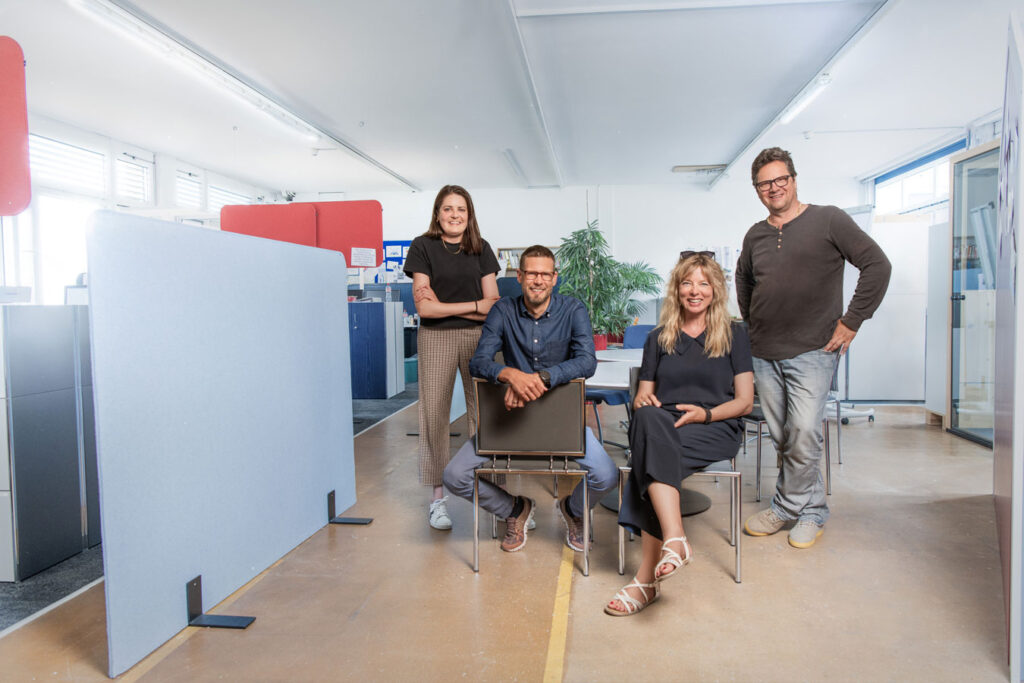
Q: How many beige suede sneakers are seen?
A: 2